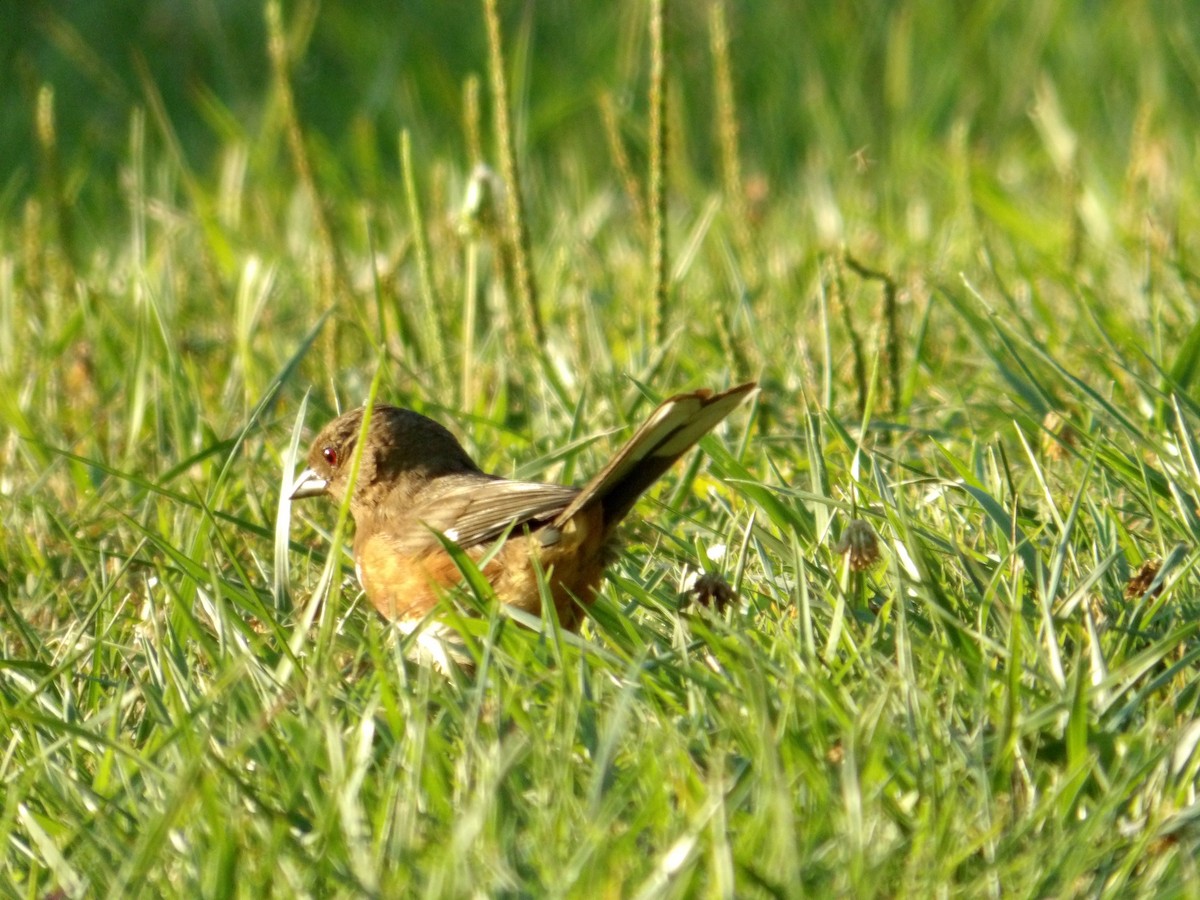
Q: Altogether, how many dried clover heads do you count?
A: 3